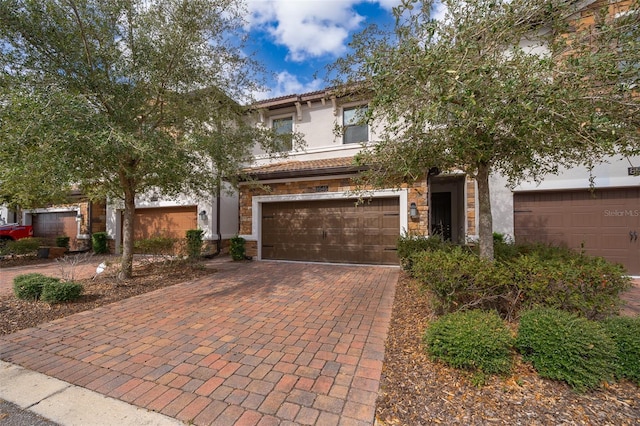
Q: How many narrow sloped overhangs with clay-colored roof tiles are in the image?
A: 1